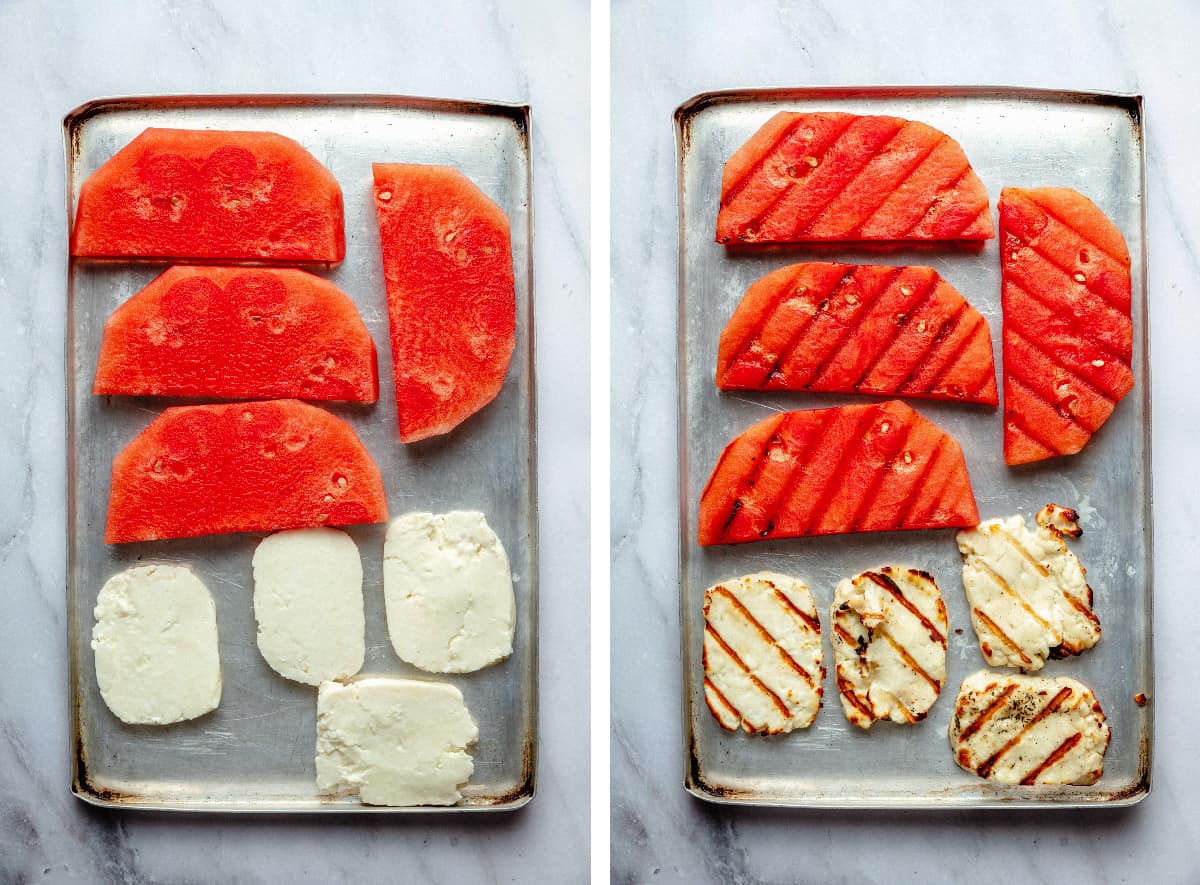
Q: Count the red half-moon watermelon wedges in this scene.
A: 8